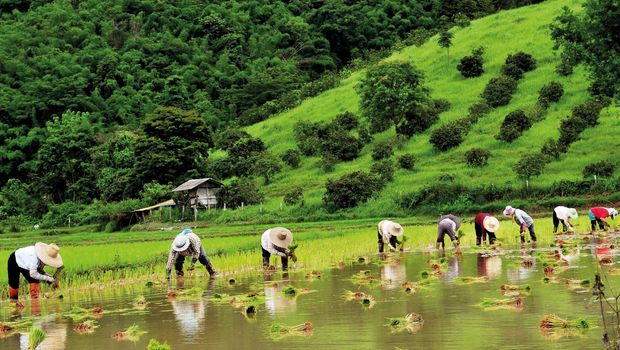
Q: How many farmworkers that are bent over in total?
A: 9